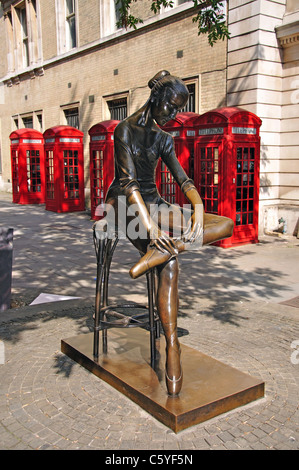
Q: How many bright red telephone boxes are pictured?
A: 5